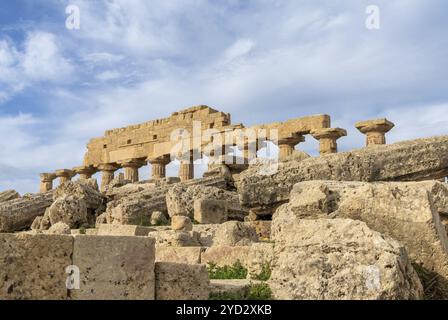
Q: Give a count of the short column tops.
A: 12